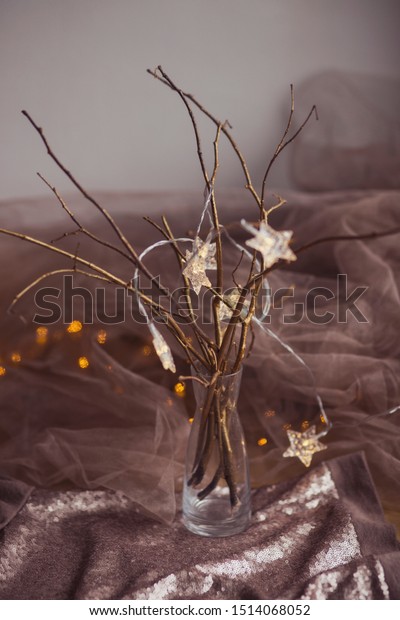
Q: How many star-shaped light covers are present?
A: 5